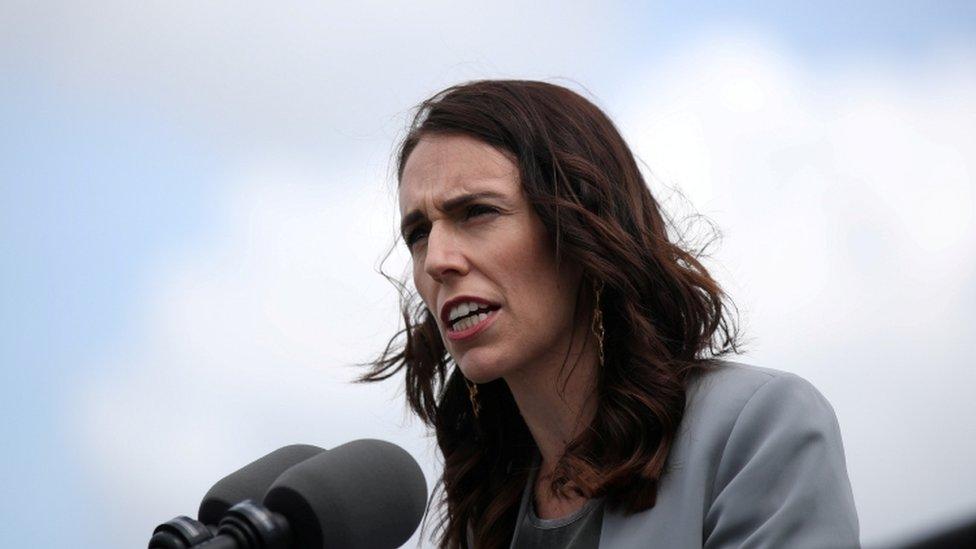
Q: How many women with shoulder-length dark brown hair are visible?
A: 1